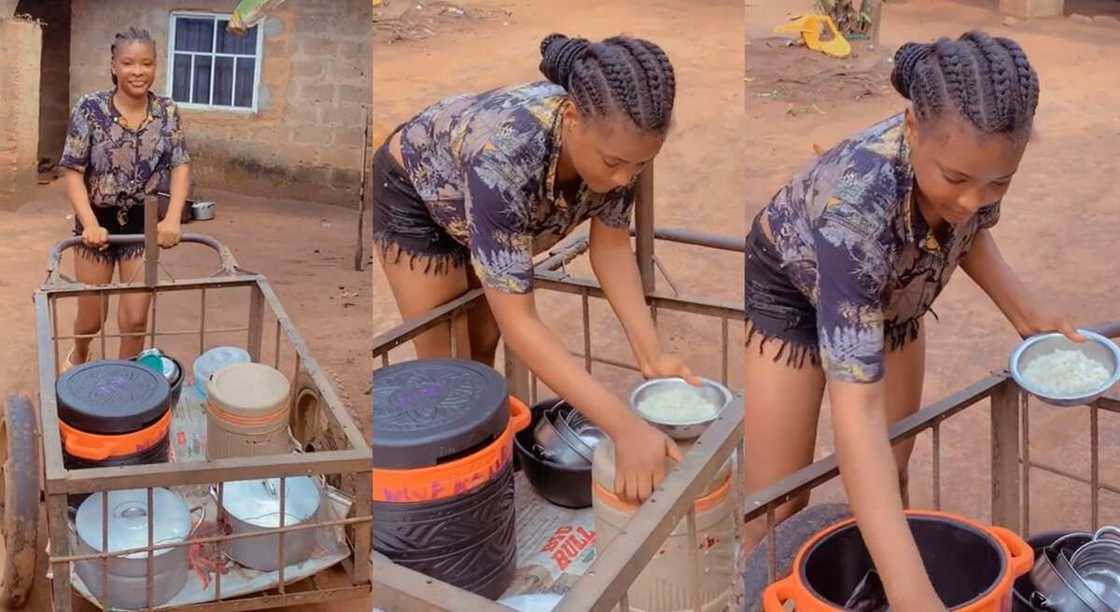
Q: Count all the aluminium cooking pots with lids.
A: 2